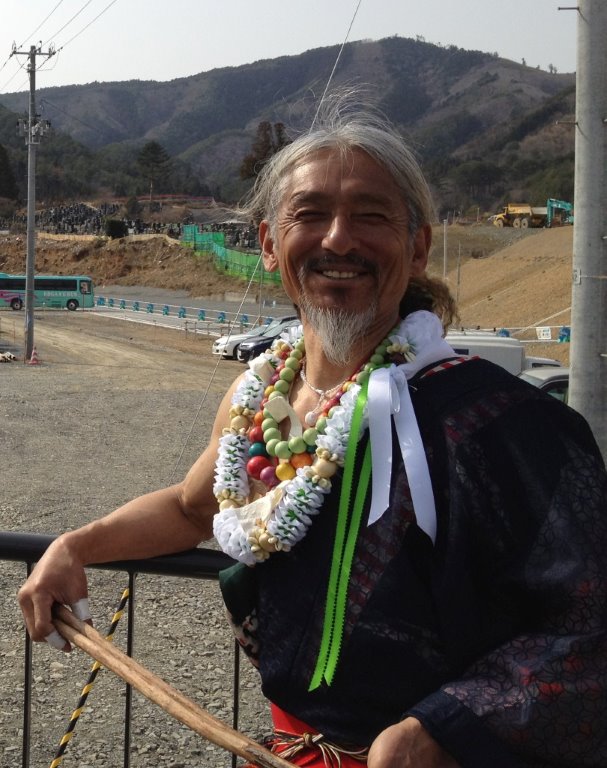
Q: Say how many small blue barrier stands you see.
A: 13